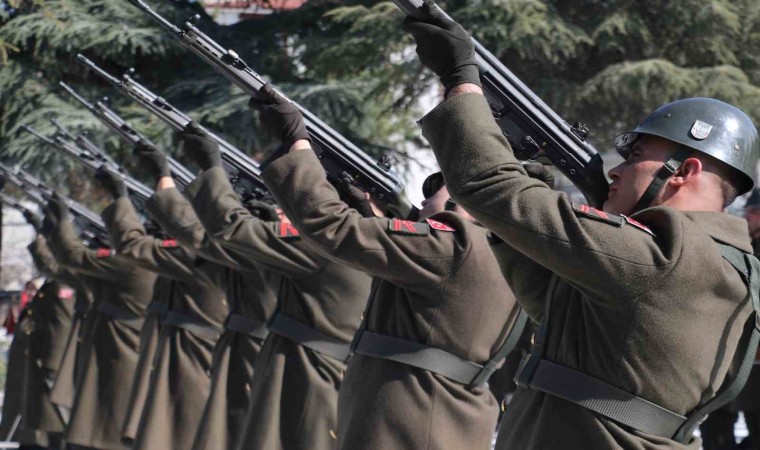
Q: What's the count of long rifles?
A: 9